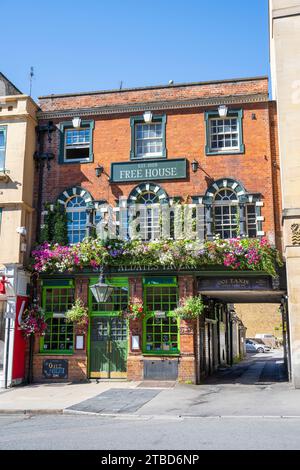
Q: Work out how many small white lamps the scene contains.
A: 3